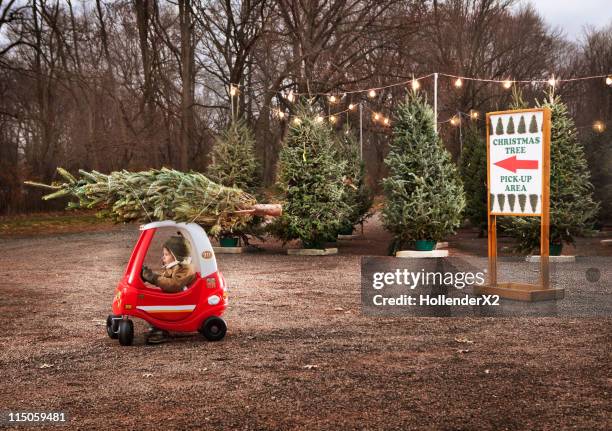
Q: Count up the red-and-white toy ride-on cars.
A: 1